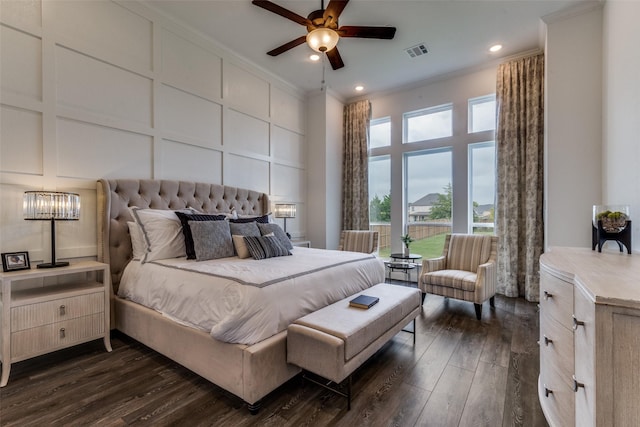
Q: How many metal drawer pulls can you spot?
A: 7